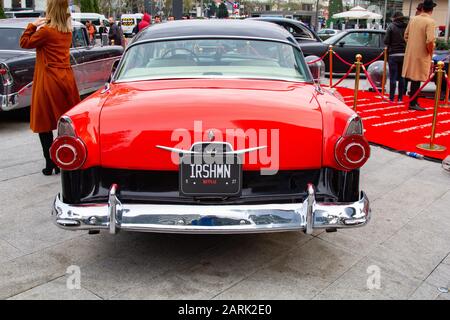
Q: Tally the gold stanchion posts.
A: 5